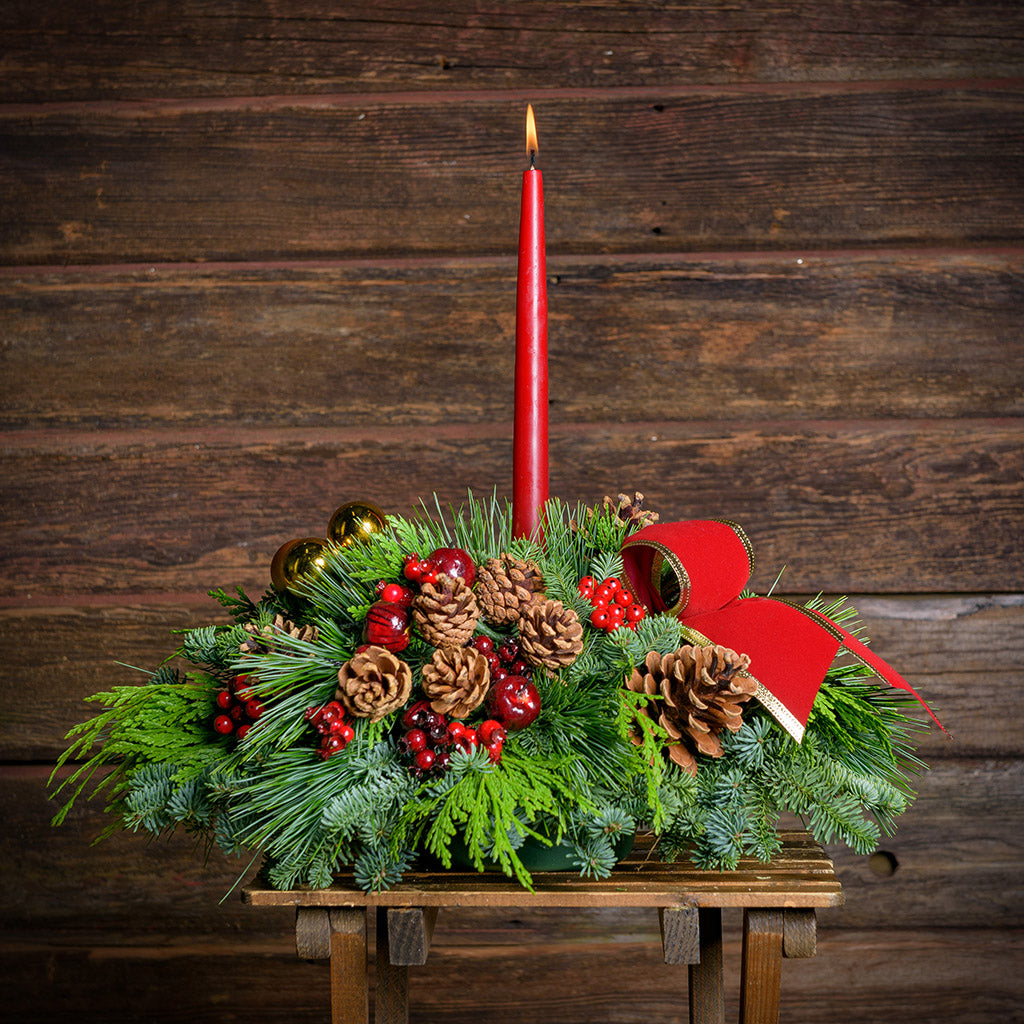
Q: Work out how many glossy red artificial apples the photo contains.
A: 3